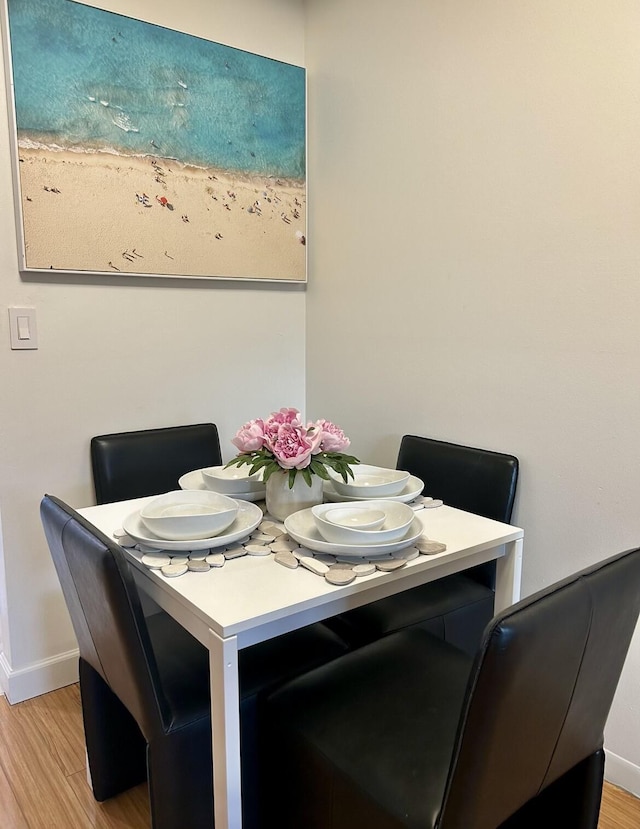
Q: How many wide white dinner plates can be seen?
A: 4